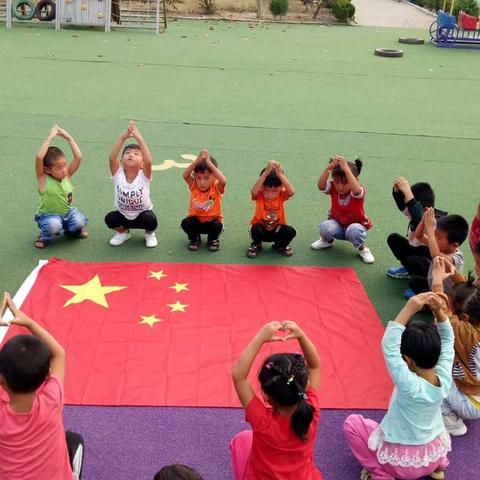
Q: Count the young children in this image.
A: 13